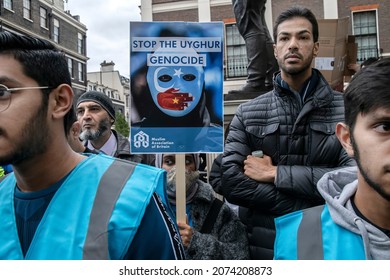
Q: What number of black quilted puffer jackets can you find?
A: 1